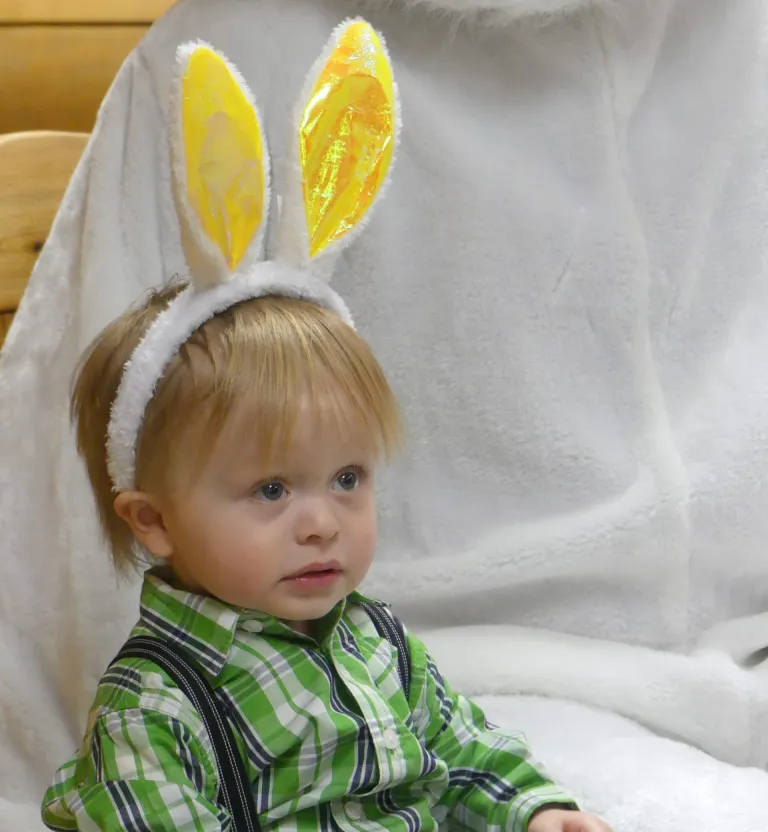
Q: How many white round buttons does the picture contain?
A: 3